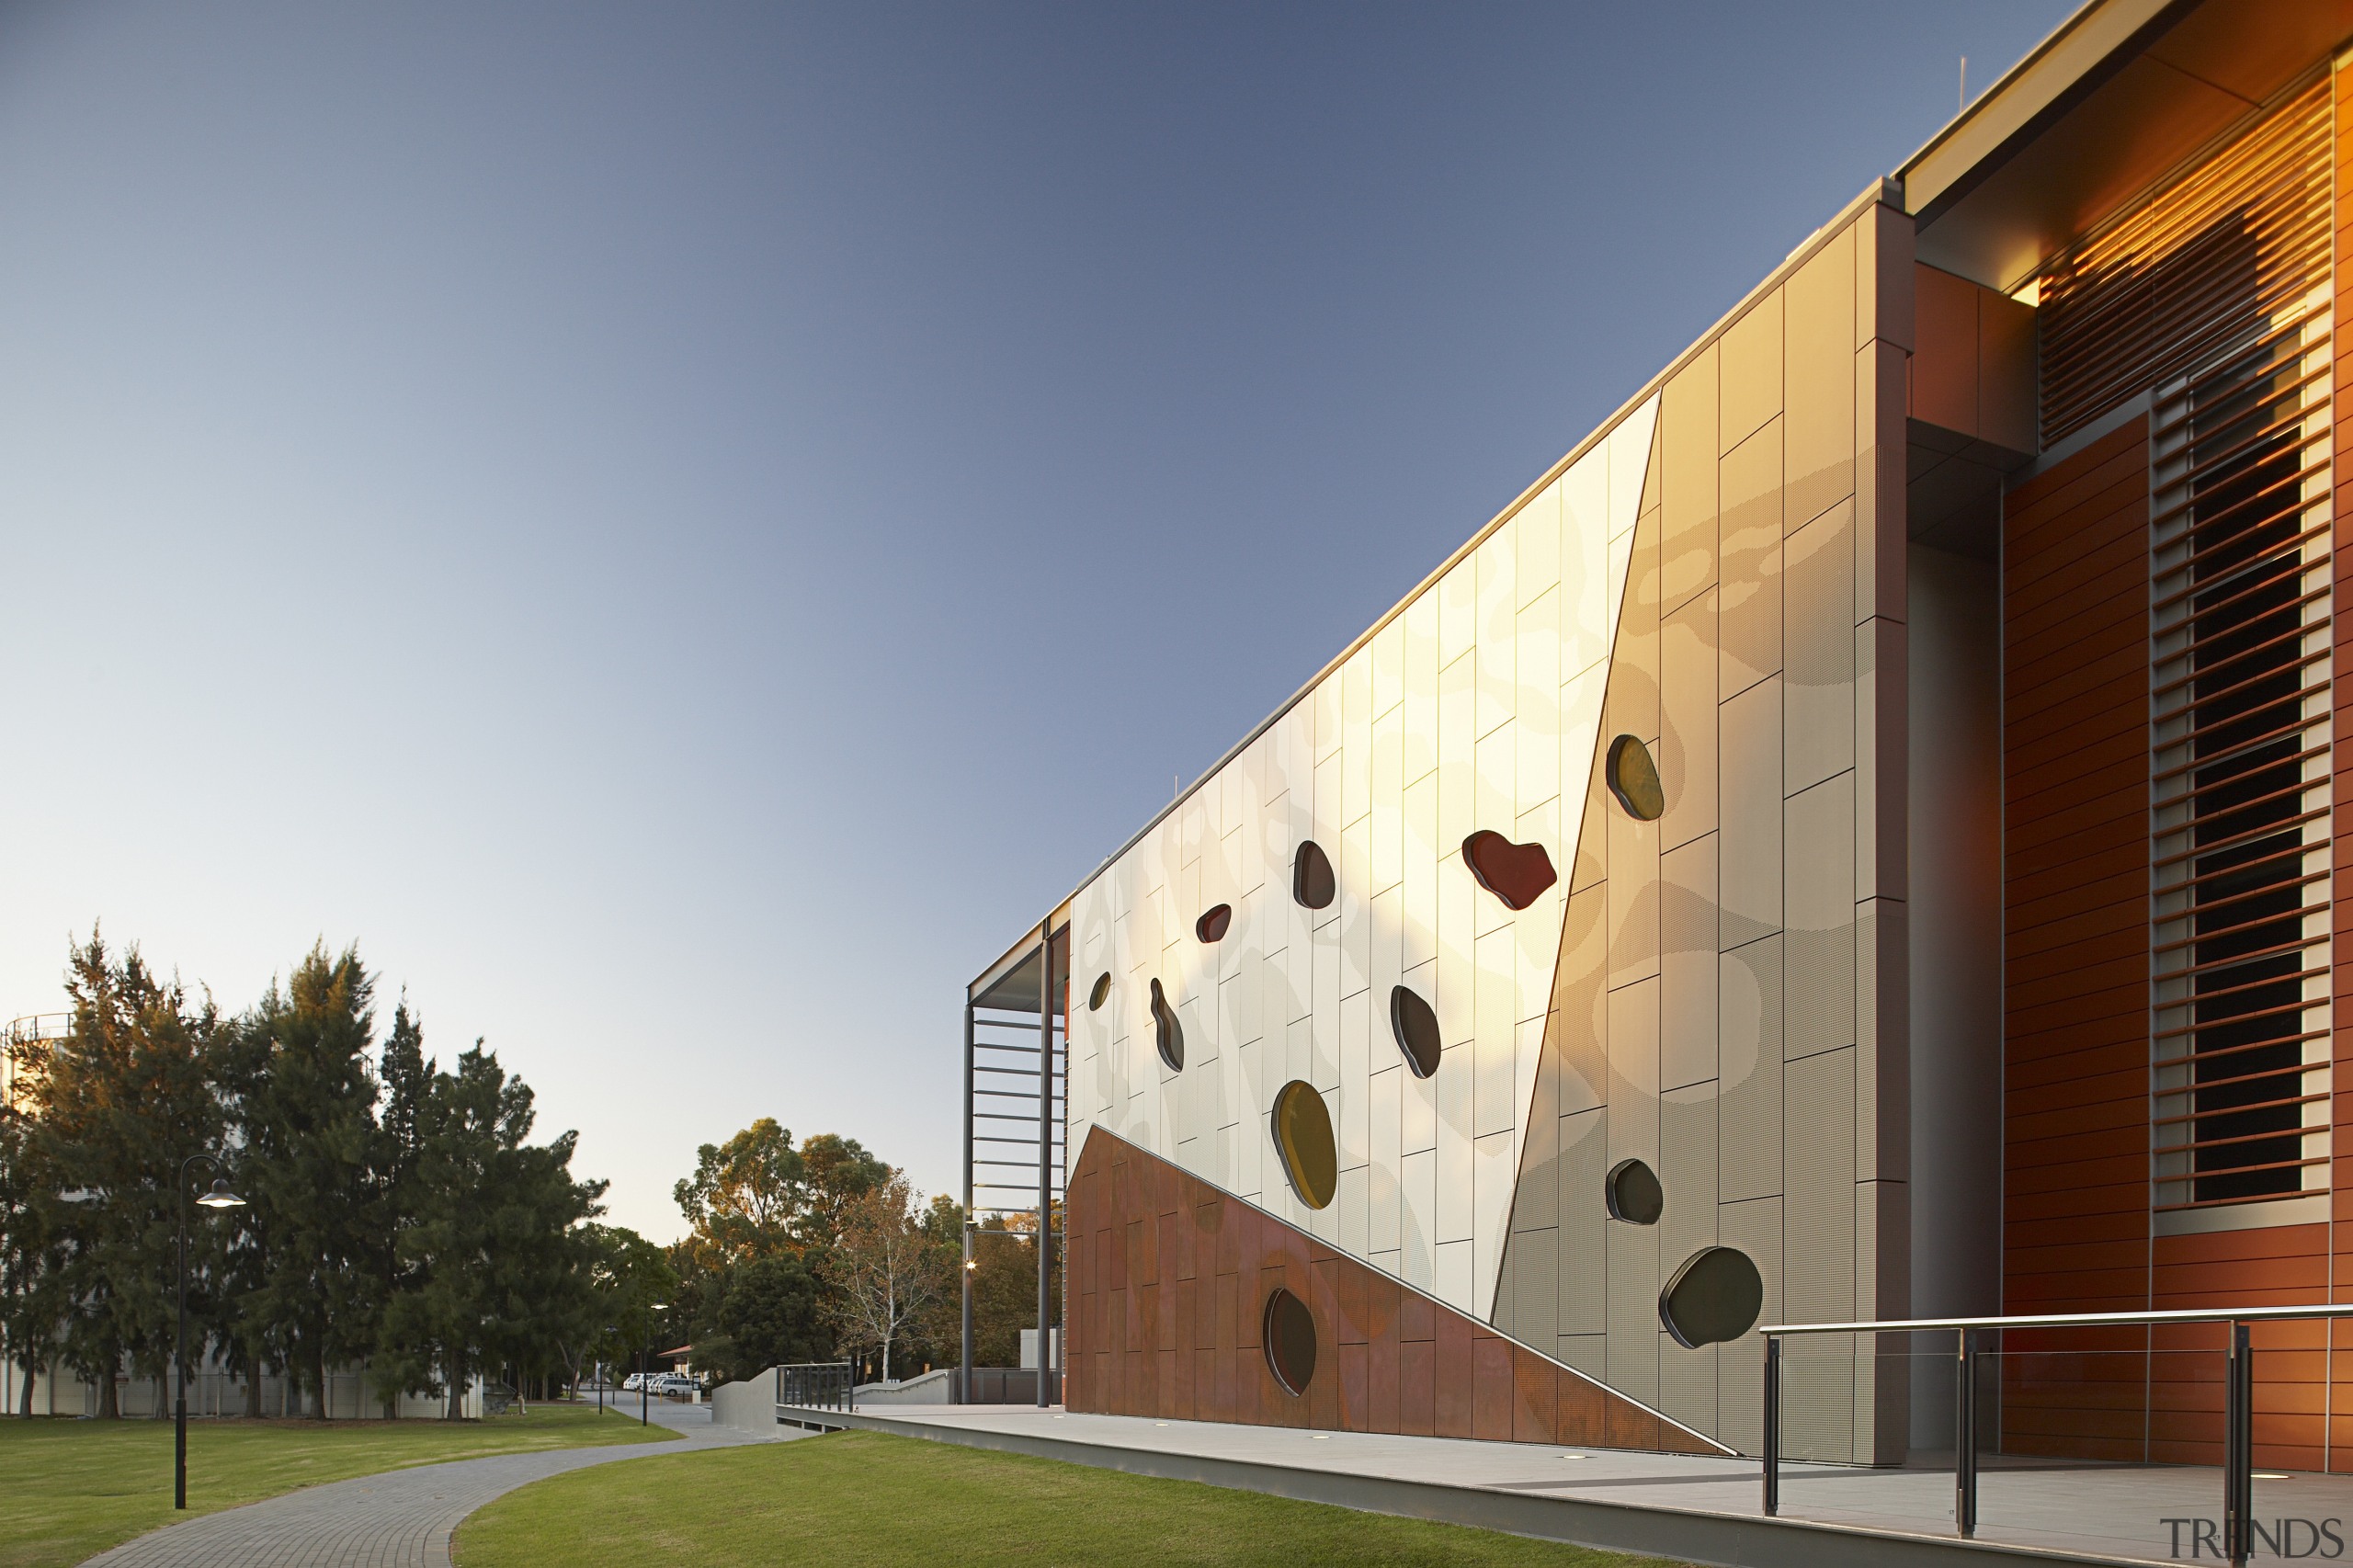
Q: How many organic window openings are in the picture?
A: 11